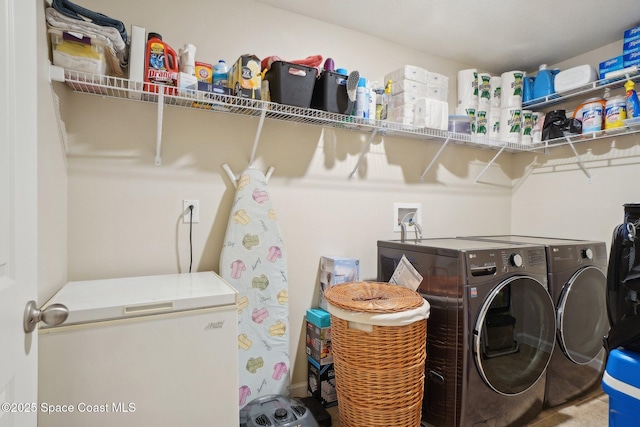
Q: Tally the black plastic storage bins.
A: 2